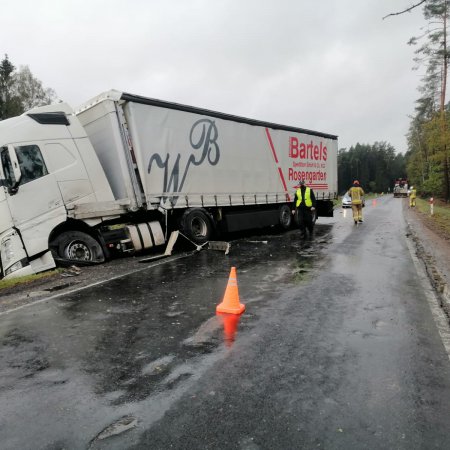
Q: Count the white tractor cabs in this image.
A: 1